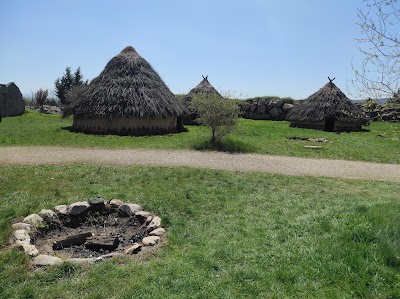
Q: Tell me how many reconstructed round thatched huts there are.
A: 3